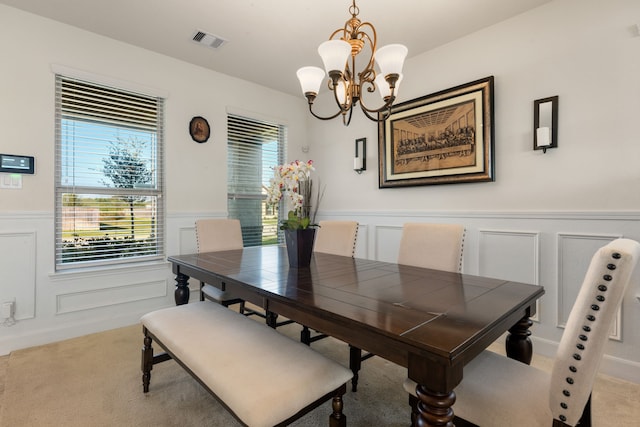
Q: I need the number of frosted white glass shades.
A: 5